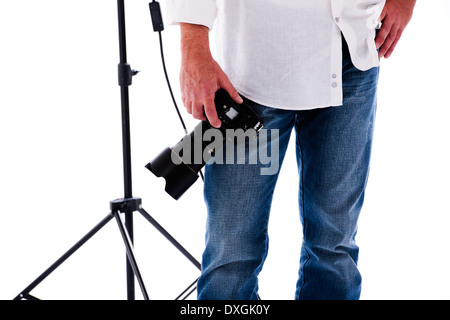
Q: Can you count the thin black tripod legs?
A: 3